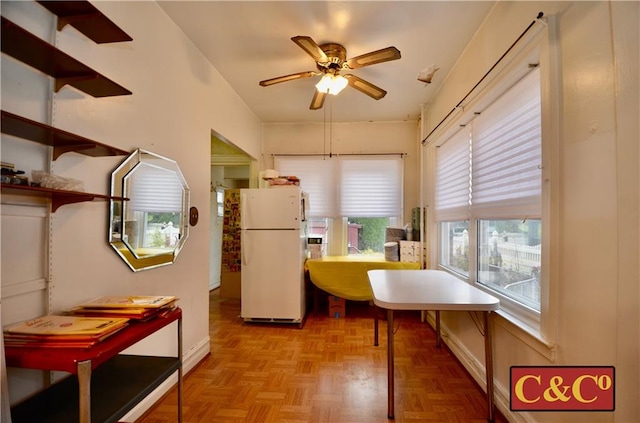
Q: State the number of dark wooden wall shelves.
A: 4